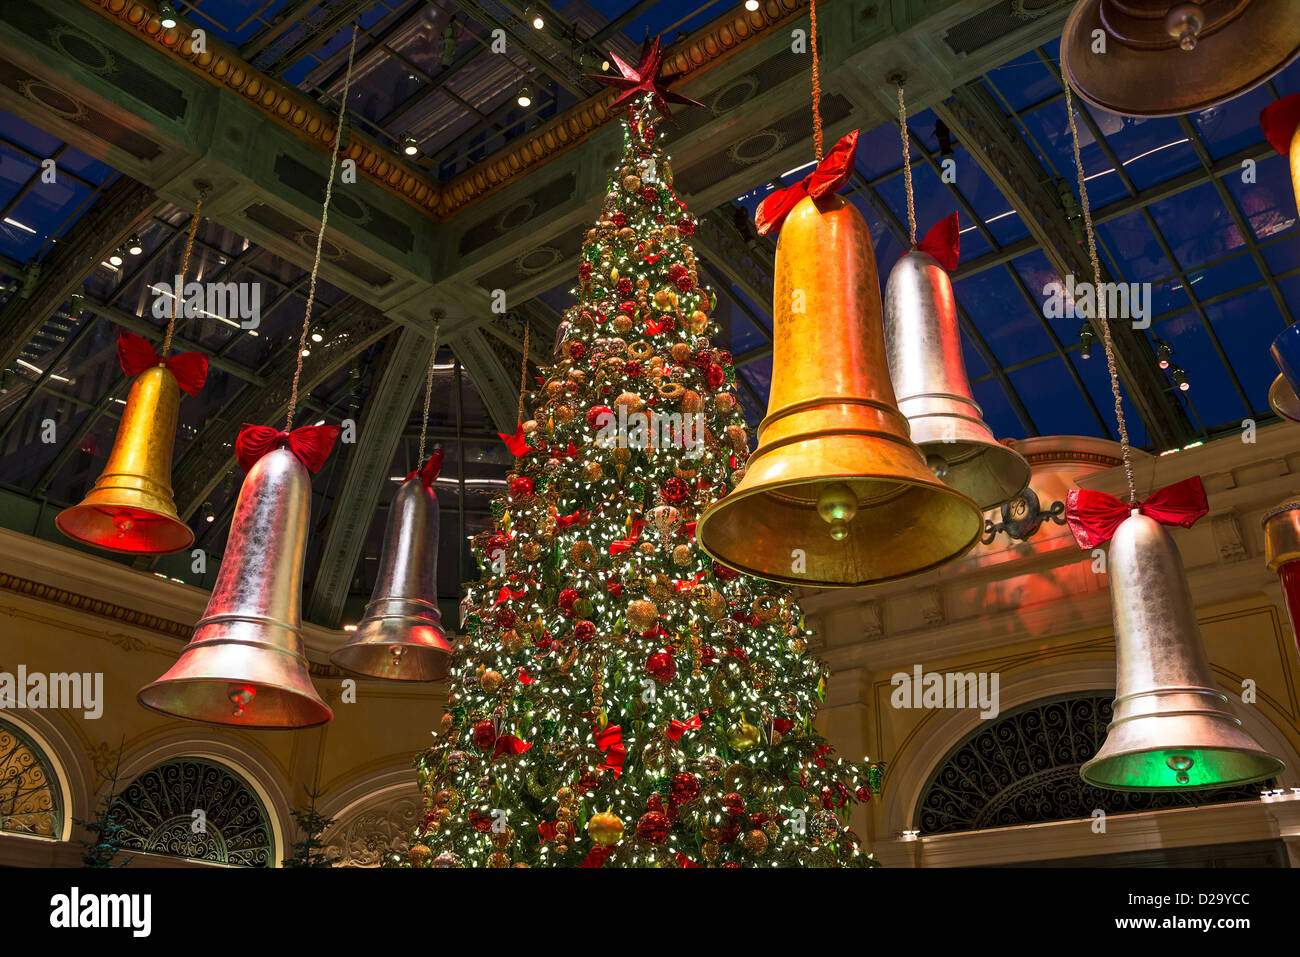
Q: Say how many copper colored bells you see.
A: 1